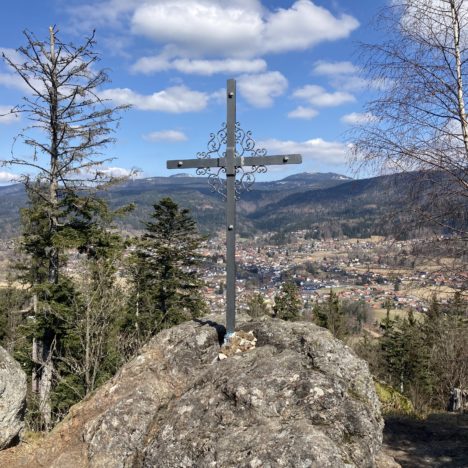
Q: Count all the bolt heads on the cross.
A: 4